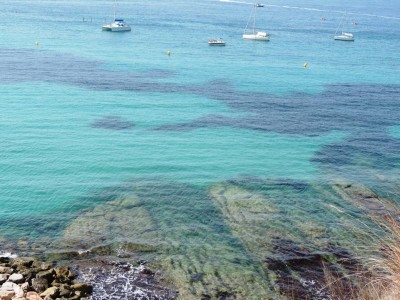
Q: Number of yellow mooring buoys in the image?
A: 3